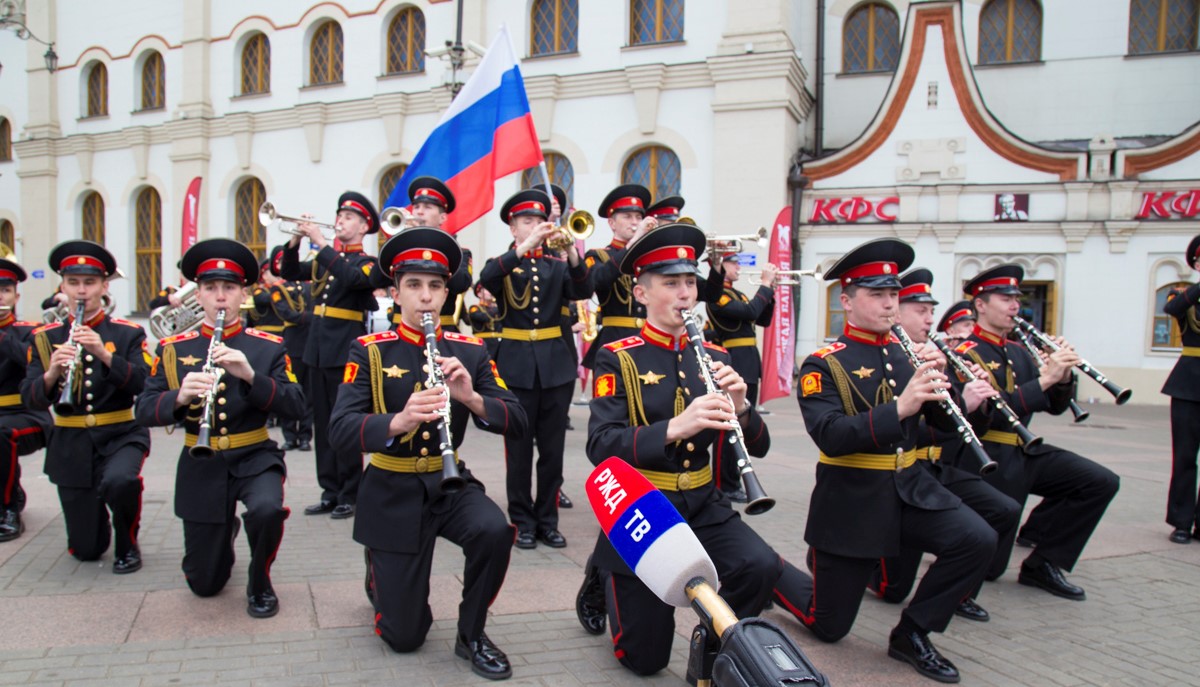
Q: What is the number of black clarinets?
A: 8